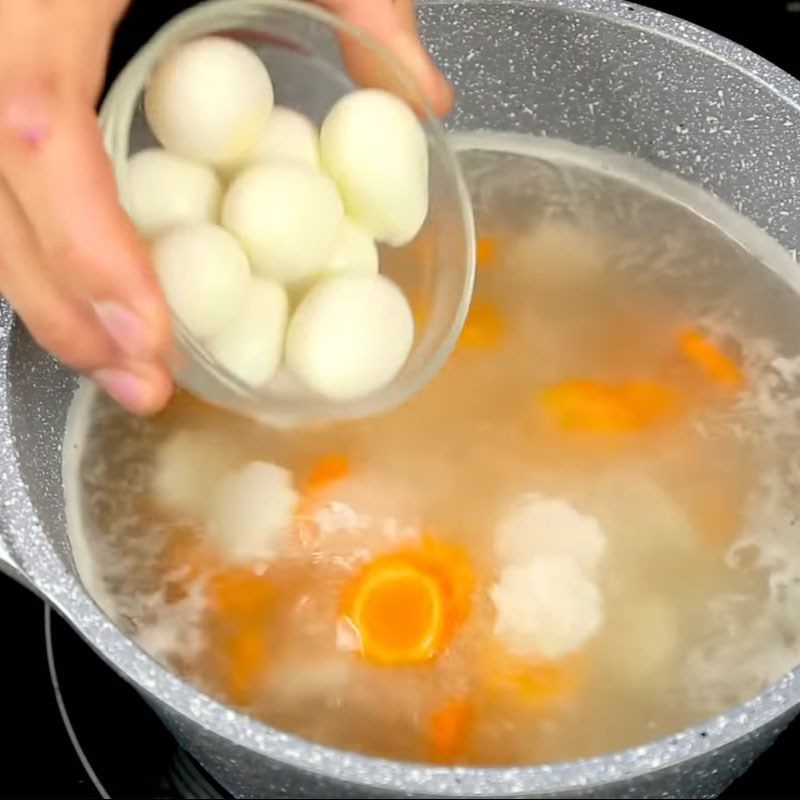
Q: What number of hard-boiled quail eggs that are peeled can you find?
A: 9